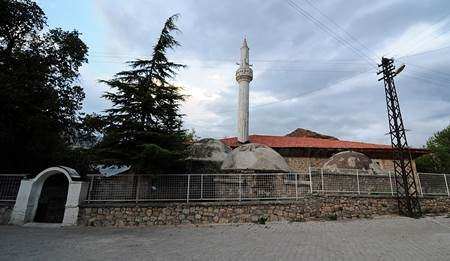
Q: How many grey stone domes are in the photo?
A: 3